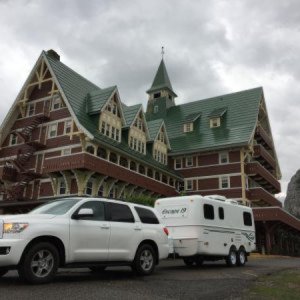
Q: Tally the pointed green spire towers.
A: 1